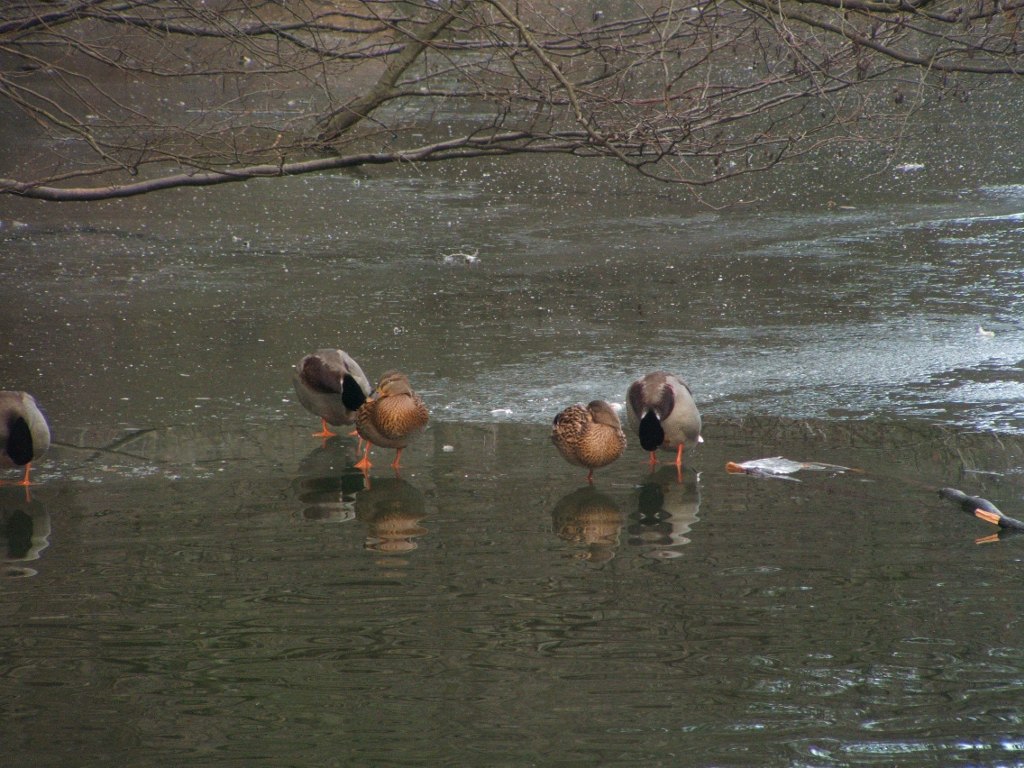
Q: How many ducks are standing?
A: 5